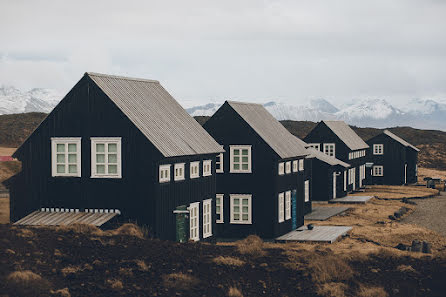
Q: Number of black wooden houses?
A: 4